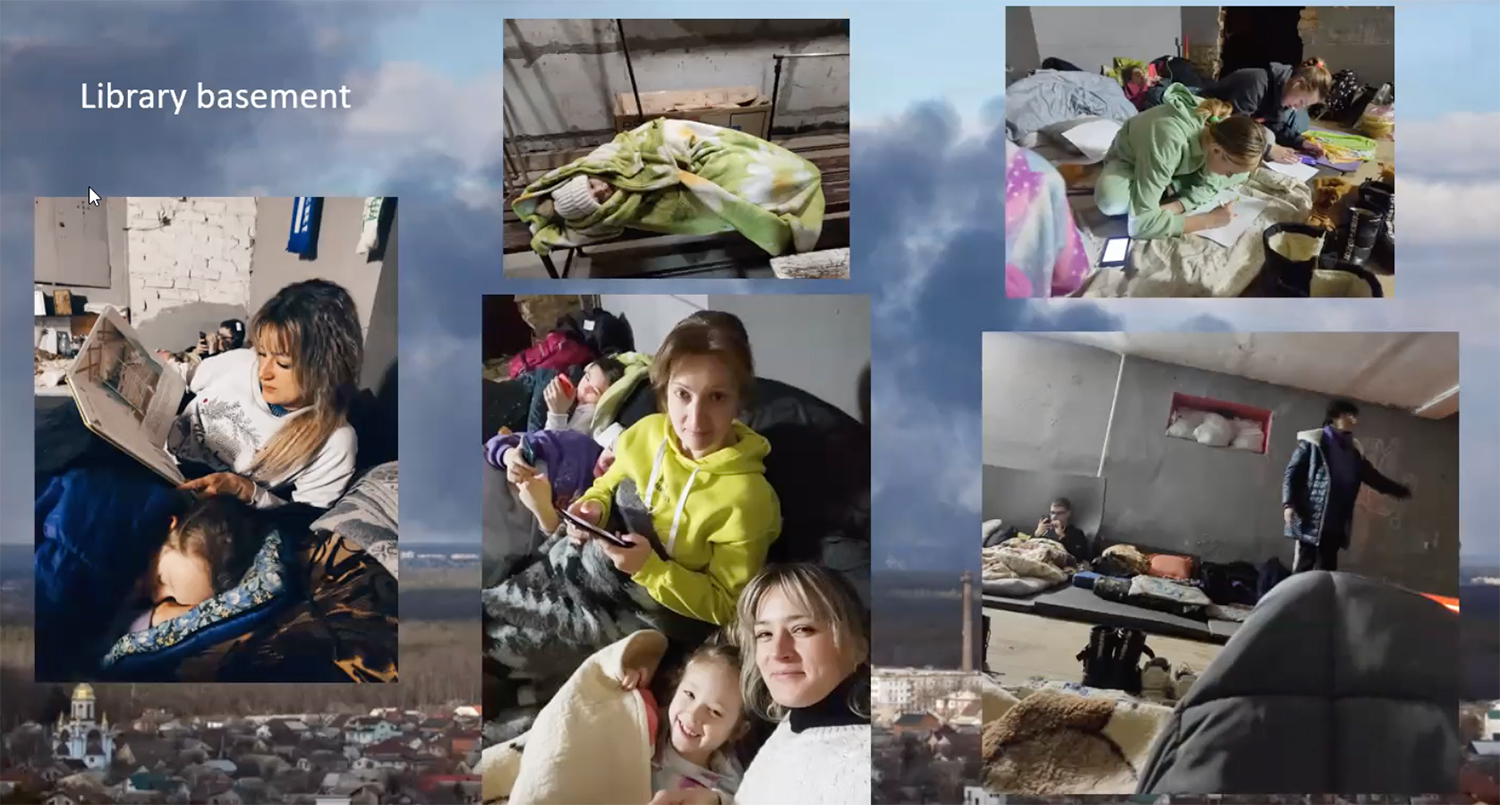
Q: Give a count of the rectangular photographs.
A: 5